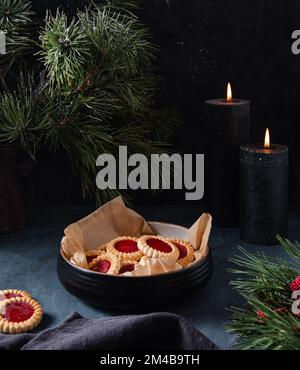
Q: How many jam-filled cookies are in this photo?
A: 8